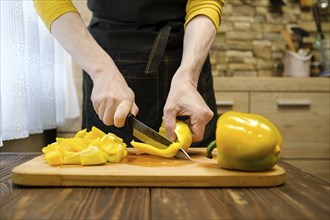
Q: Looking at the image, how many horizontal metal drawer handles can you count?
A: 2